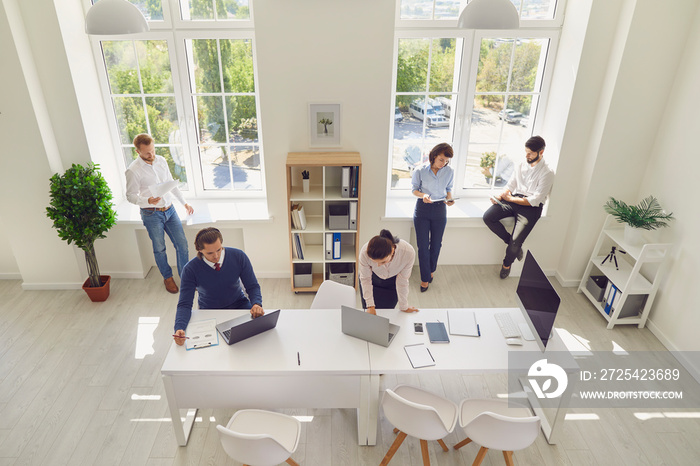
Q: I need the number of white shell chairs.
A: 4